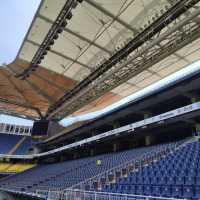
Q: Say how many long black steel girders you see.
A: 2